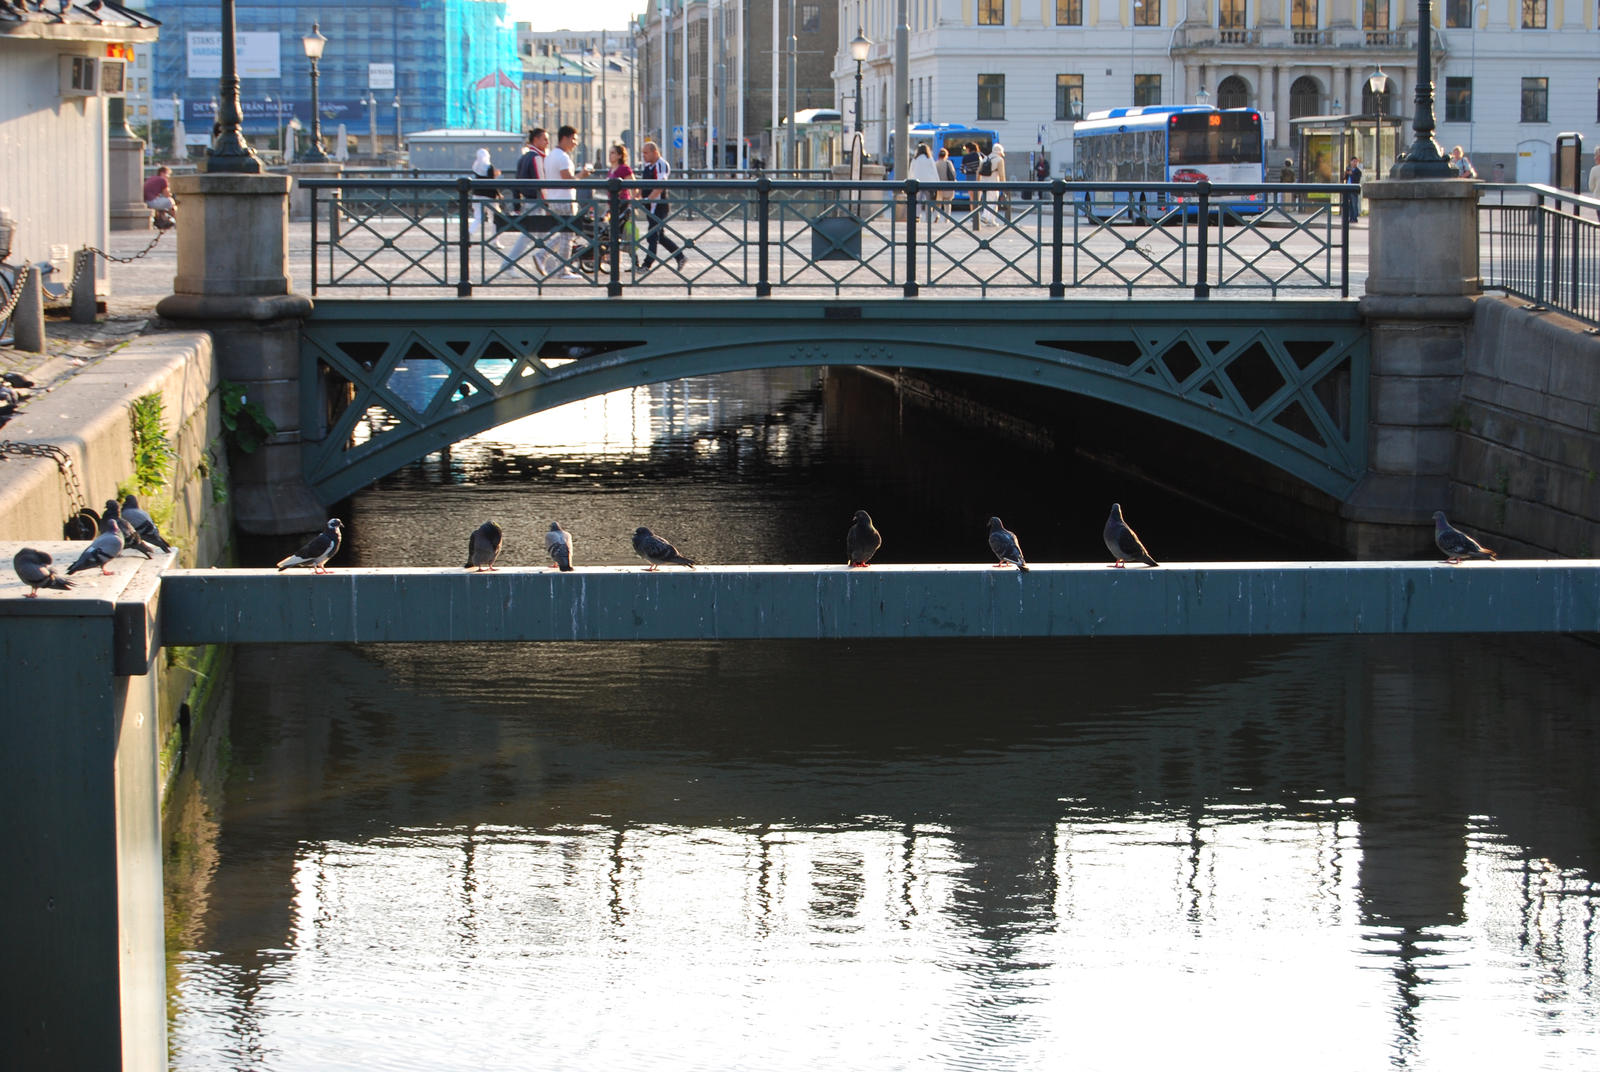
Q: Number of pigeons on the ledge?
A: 12